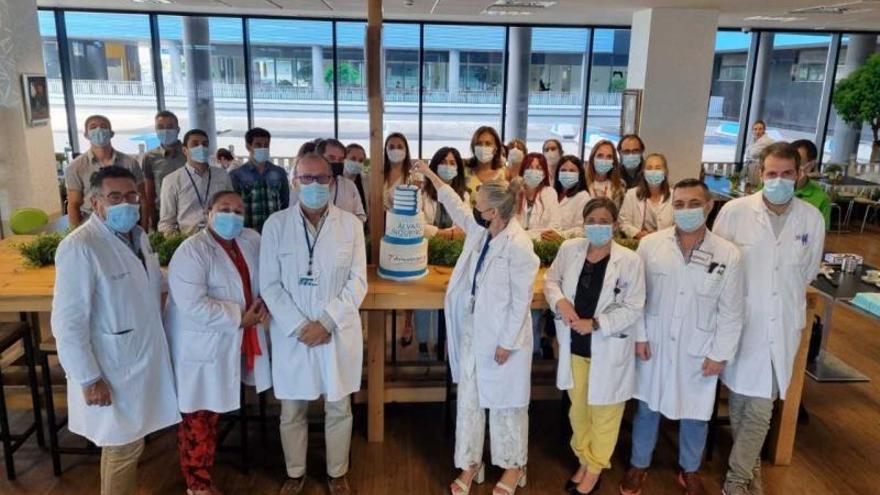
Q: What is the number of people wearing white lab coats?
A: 11